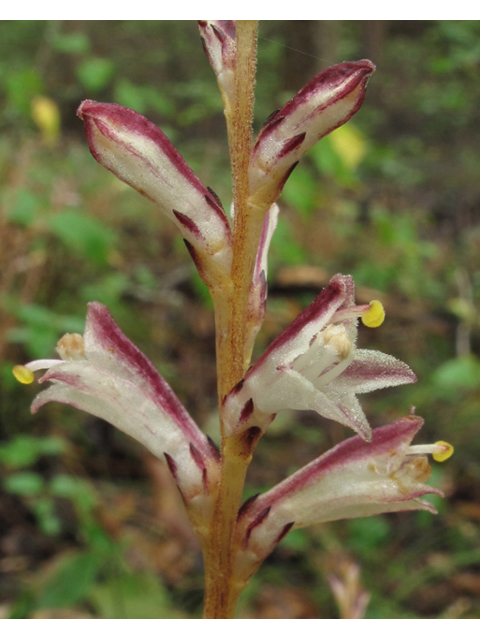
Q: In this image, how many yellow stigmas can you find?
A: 3